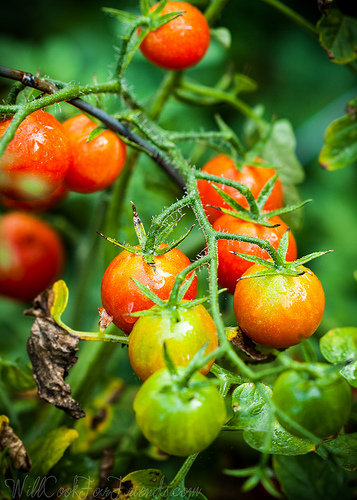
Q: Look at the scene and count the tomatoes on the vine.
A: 12